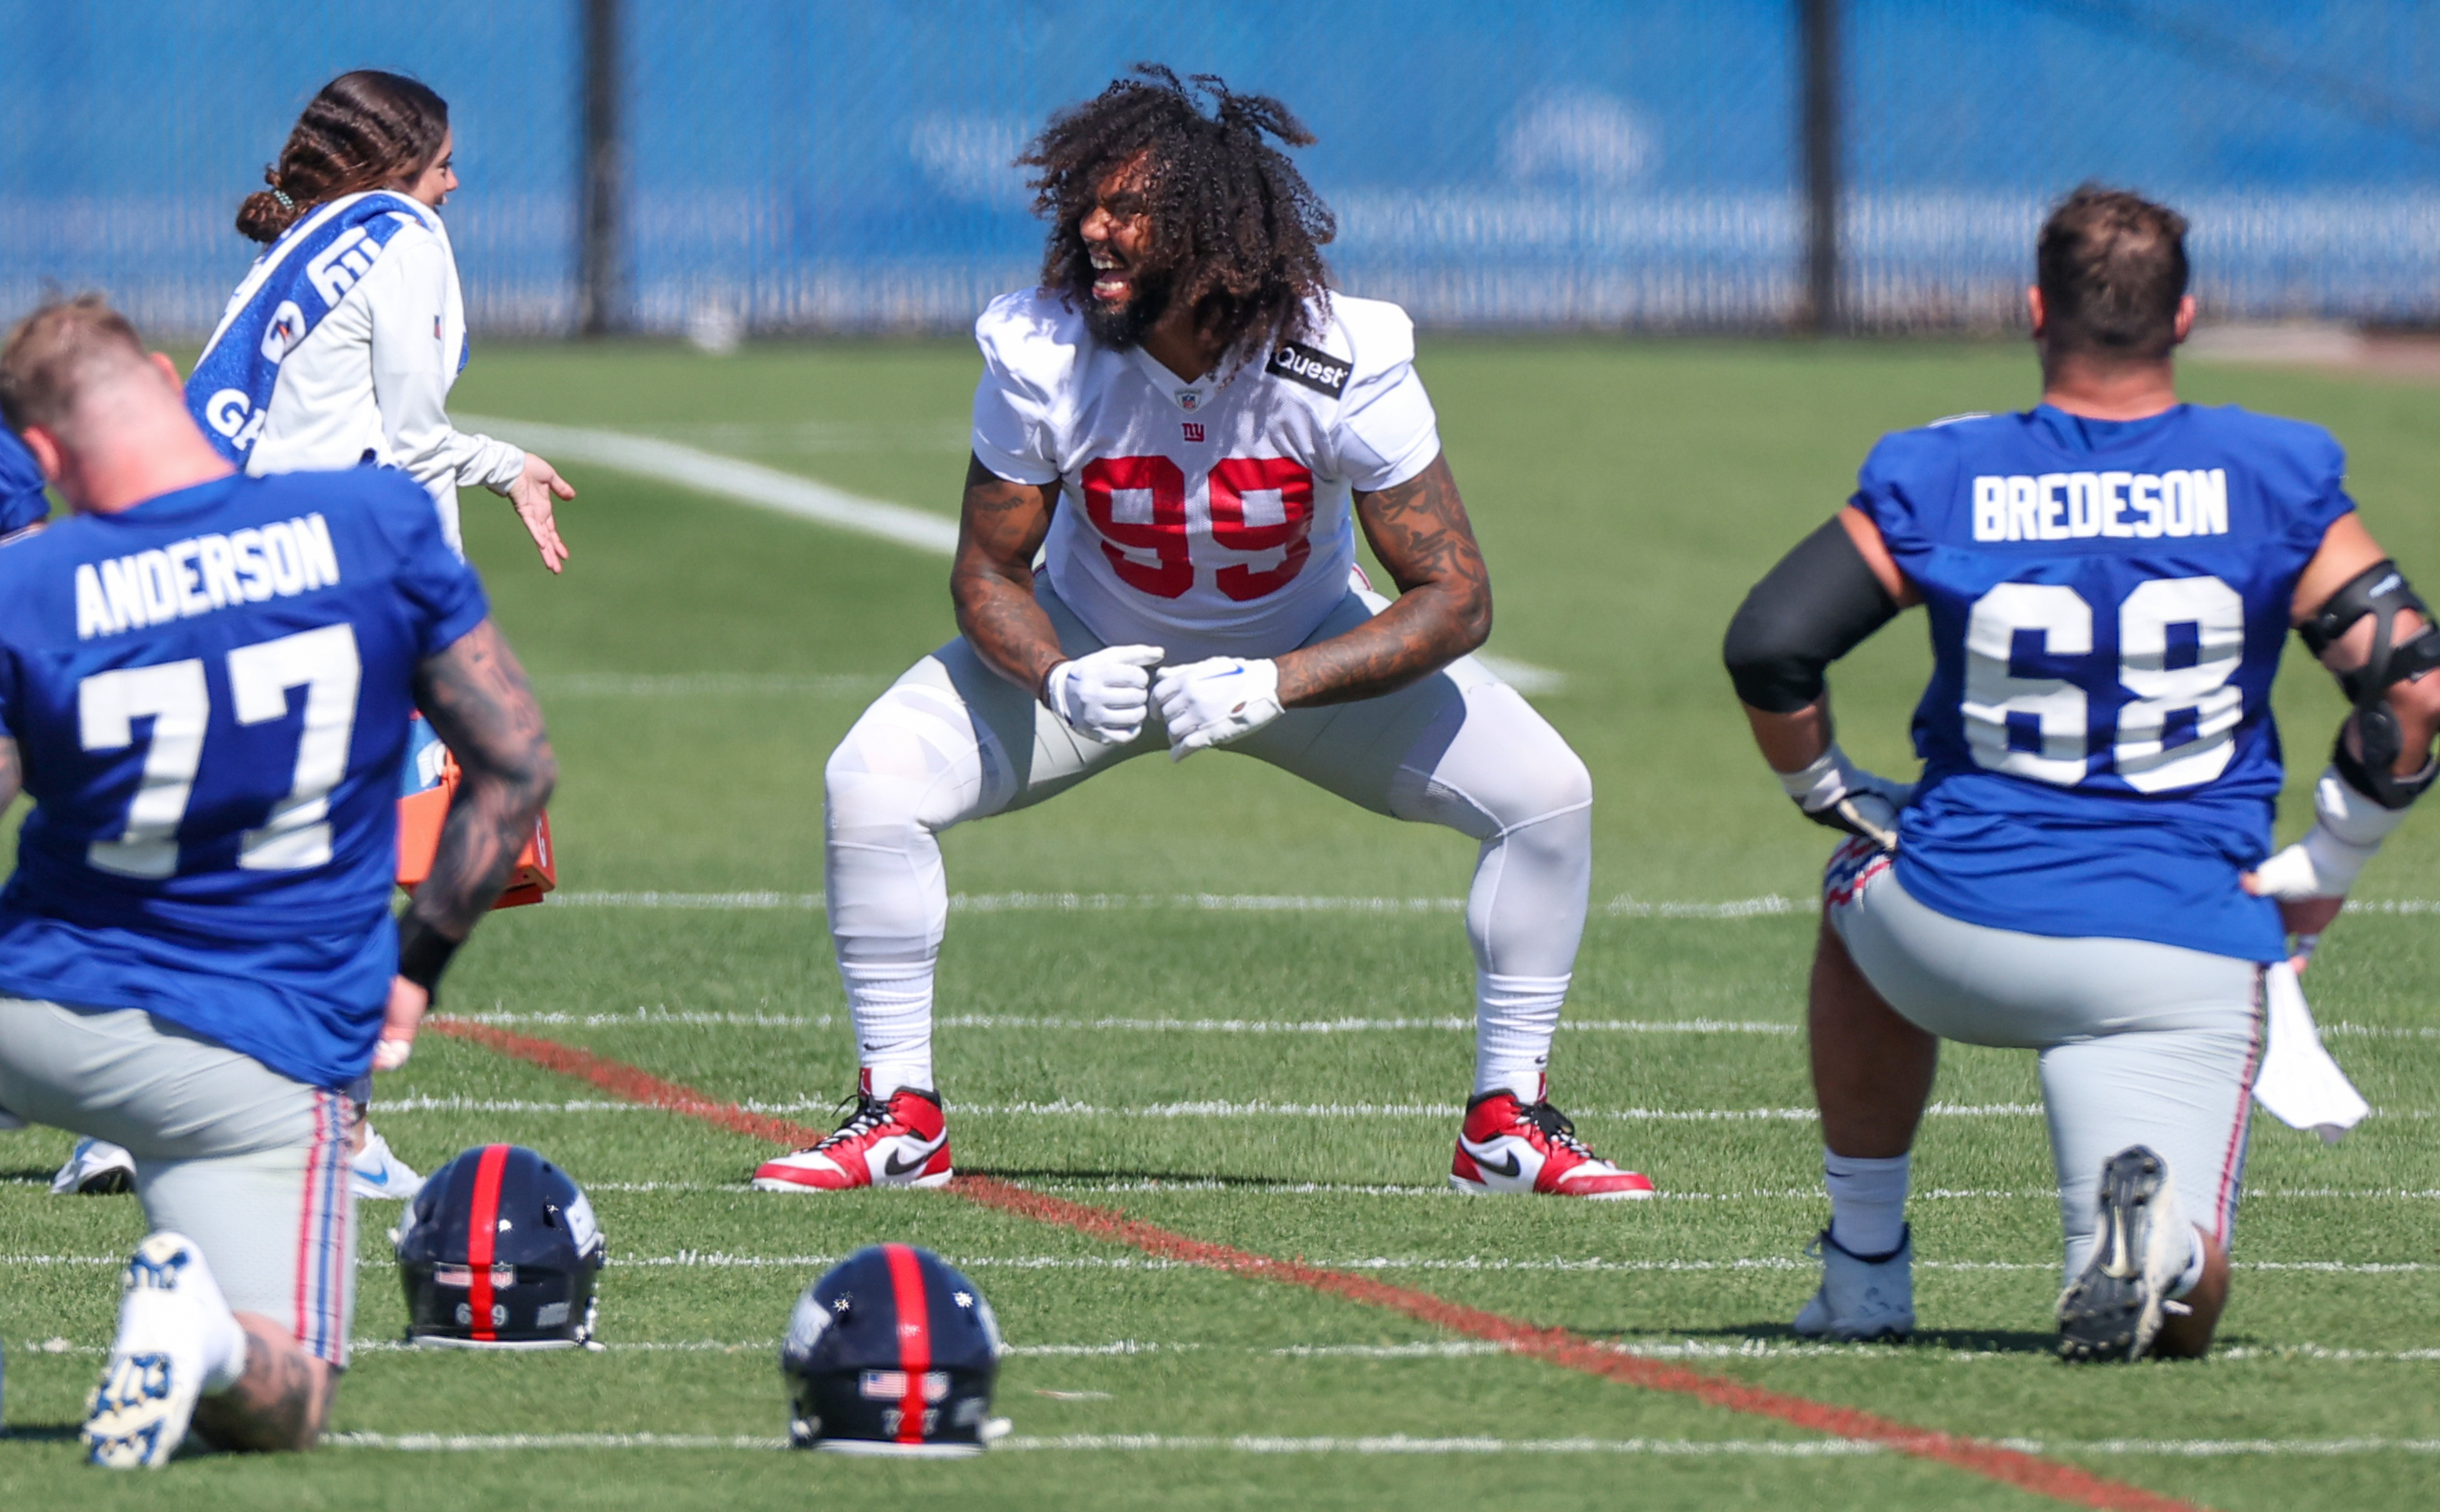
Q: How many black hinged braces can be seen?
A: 1